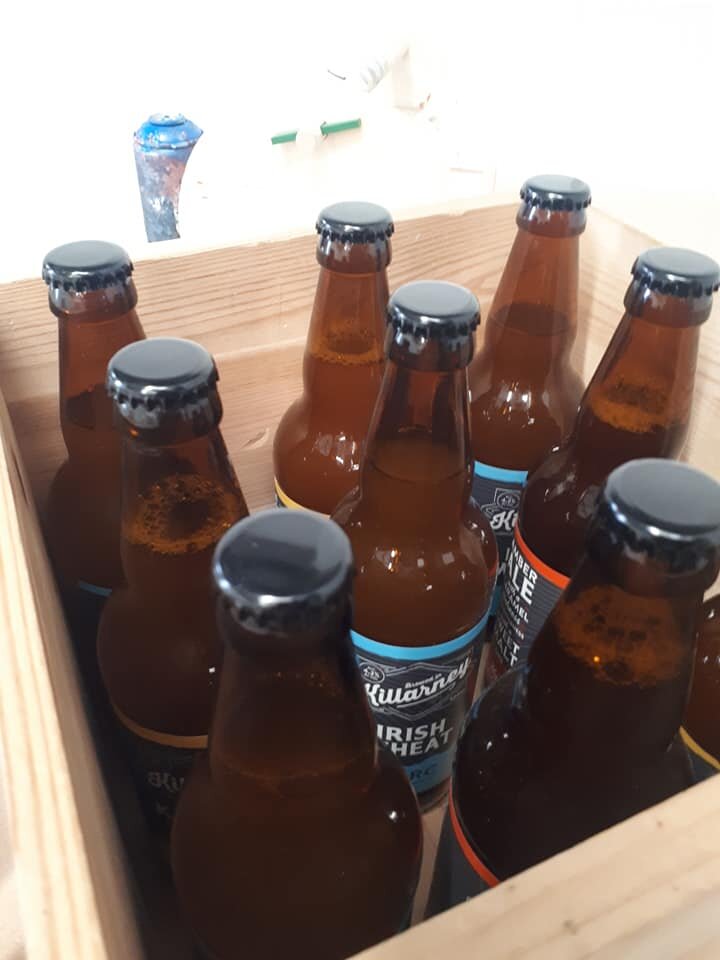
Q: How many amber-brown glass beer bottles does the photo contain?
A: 9